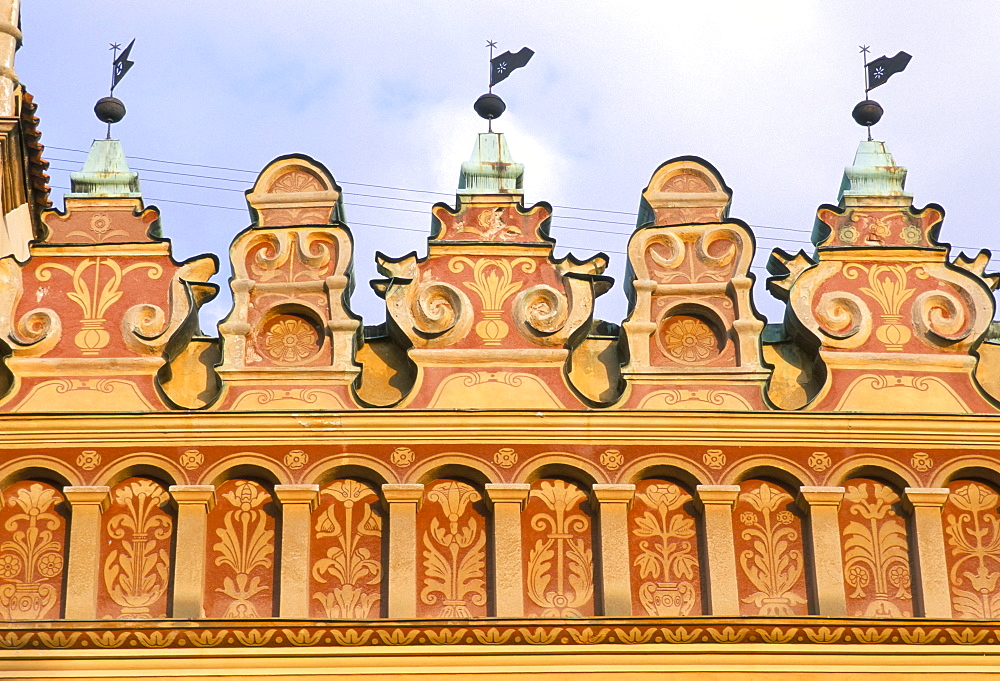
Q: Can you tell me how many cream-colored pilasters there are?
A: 9